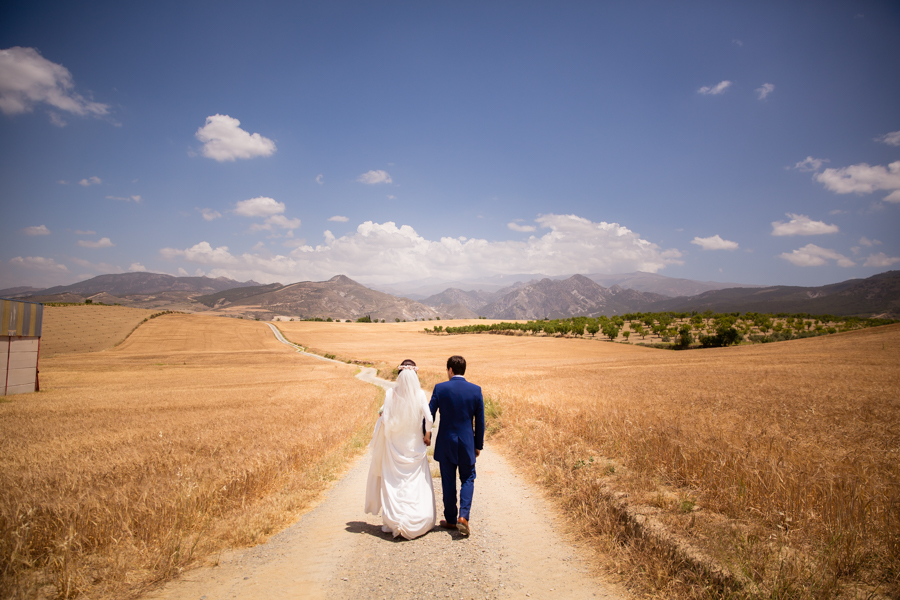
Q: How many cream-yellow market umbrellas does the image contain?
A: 0